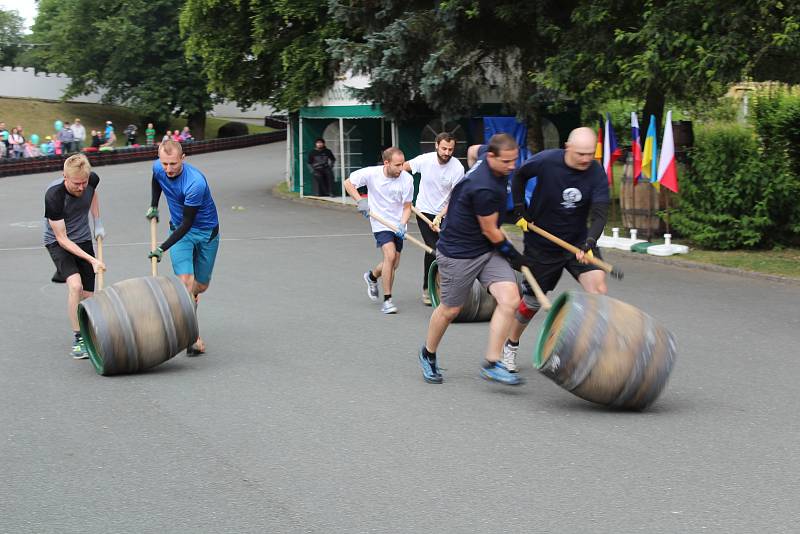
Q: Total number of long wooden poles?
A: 6